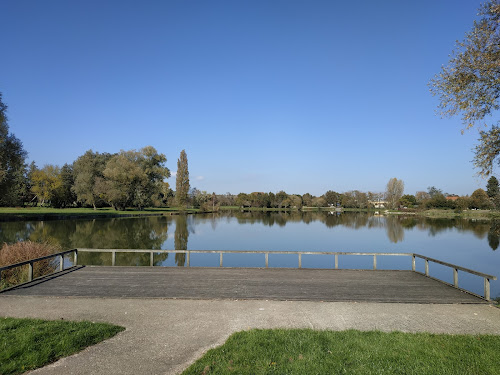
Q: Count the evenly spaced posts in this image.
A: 15